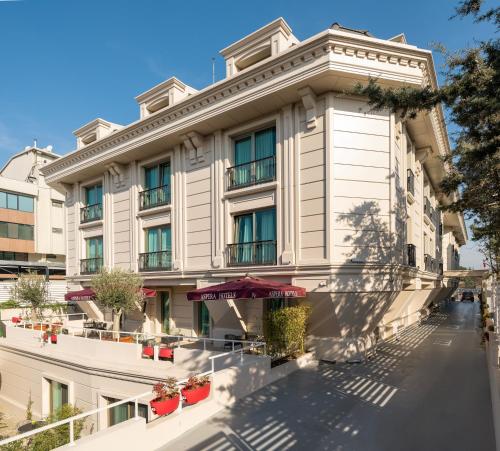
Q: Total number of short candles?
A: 0